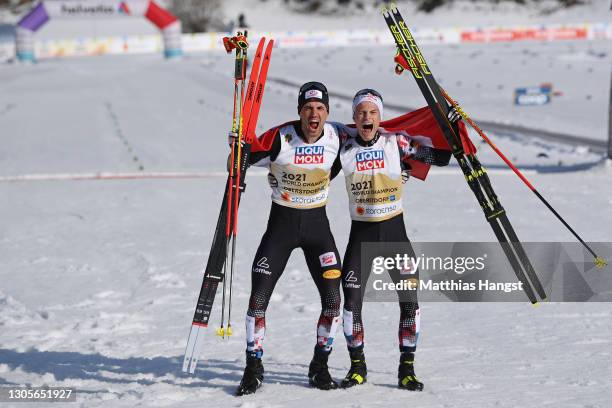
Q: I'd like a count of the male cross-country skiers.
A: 2